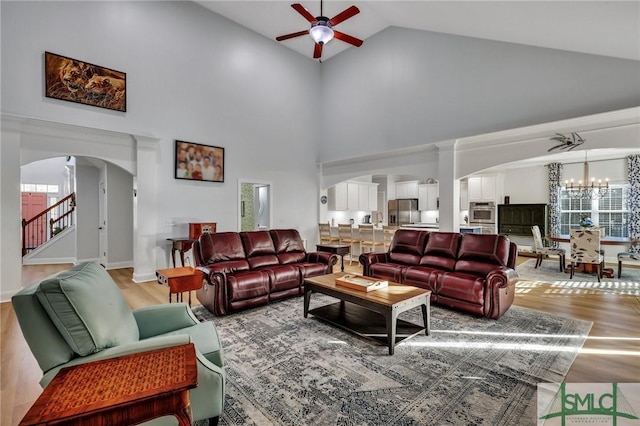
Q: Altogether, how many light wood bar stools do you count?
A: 4